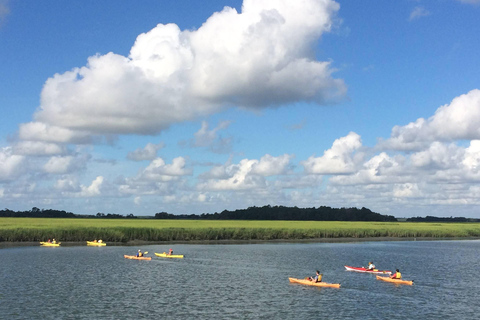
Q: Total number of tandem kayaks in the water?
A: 2